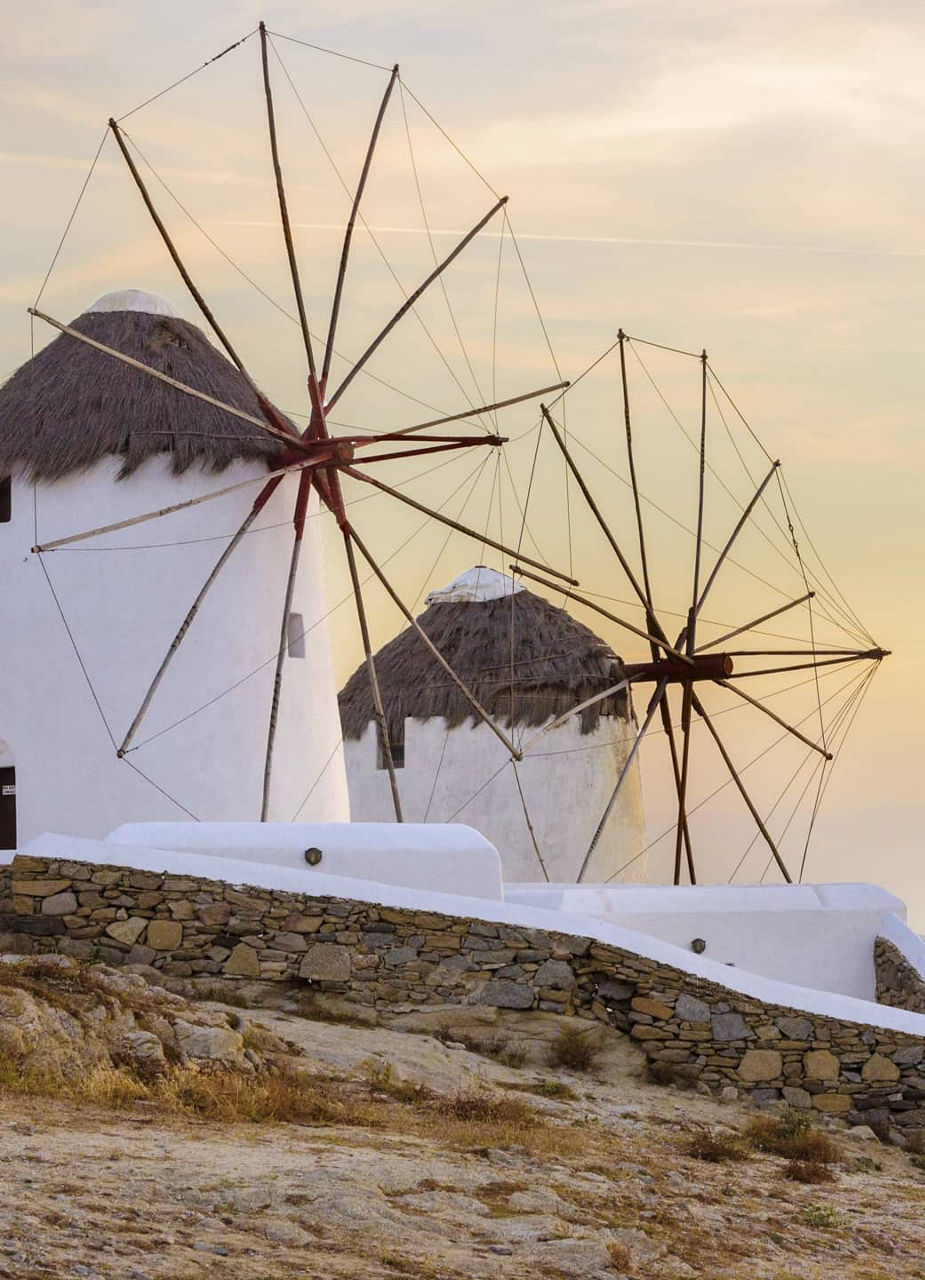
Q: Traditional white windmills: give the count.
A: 2